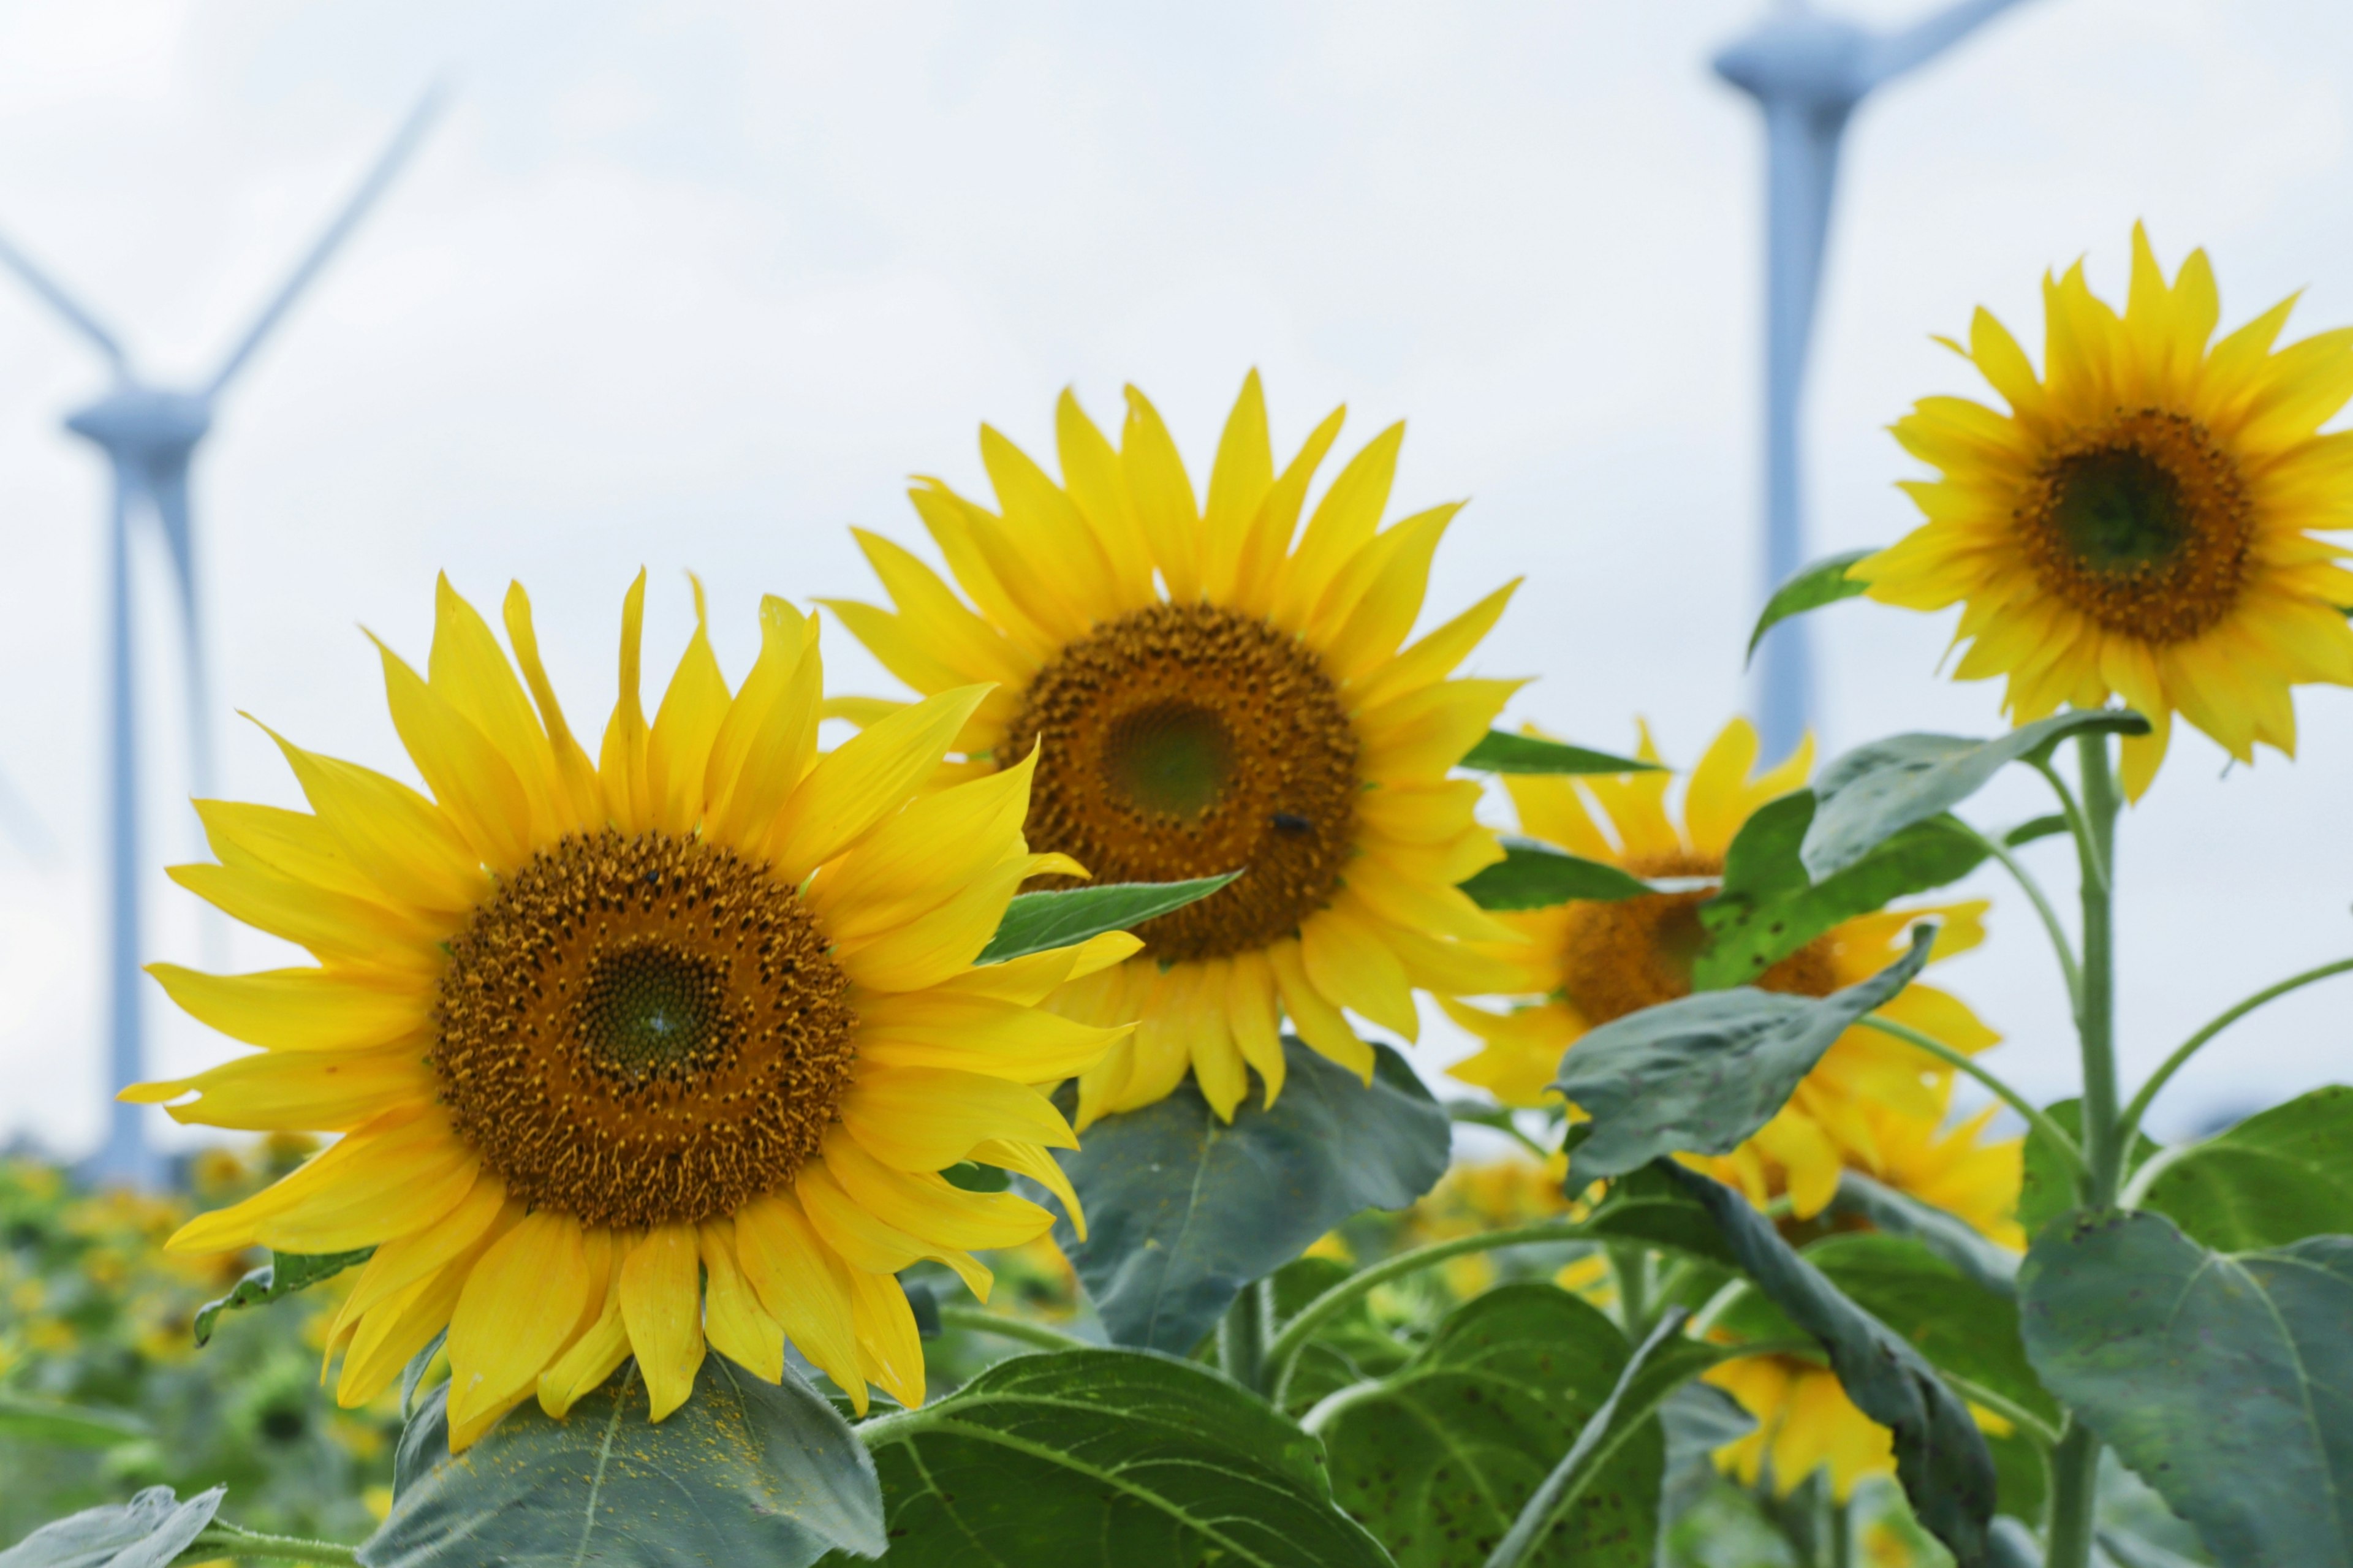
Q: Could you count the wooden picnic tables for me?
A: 0